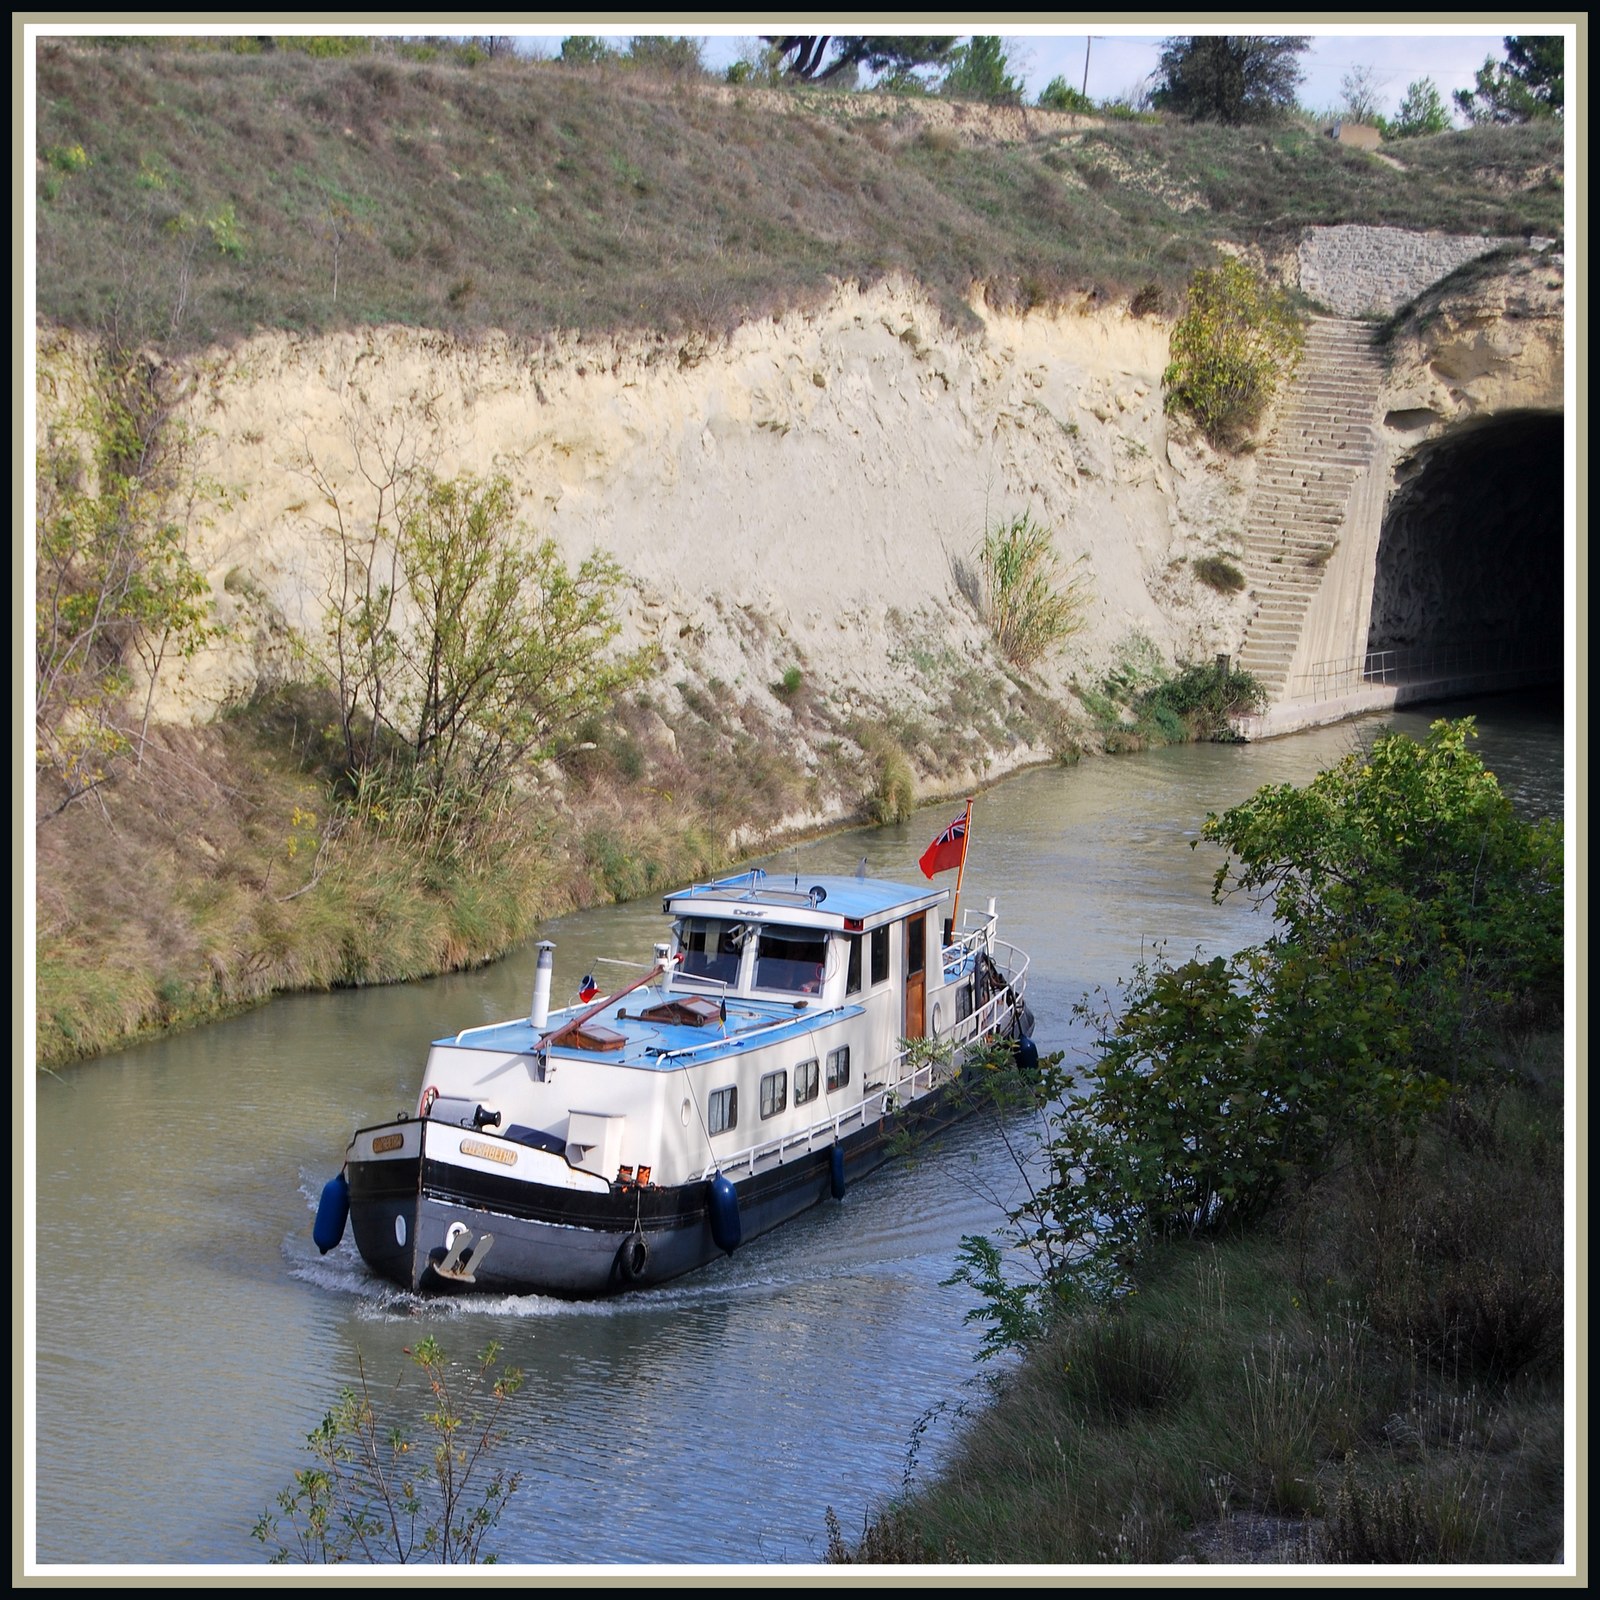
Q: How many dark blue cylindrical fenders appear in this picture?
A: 4